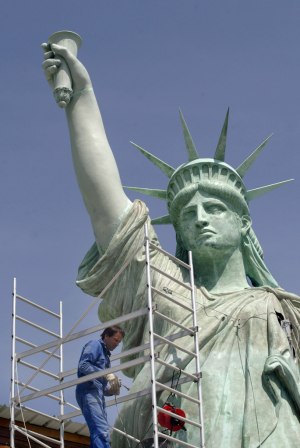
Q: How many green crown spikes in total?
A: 7